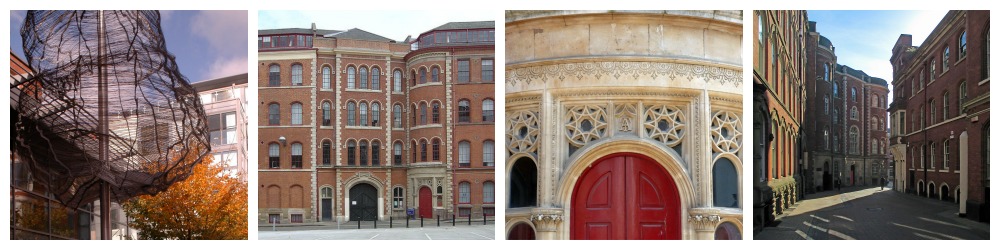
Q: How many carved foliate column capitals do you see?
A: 2